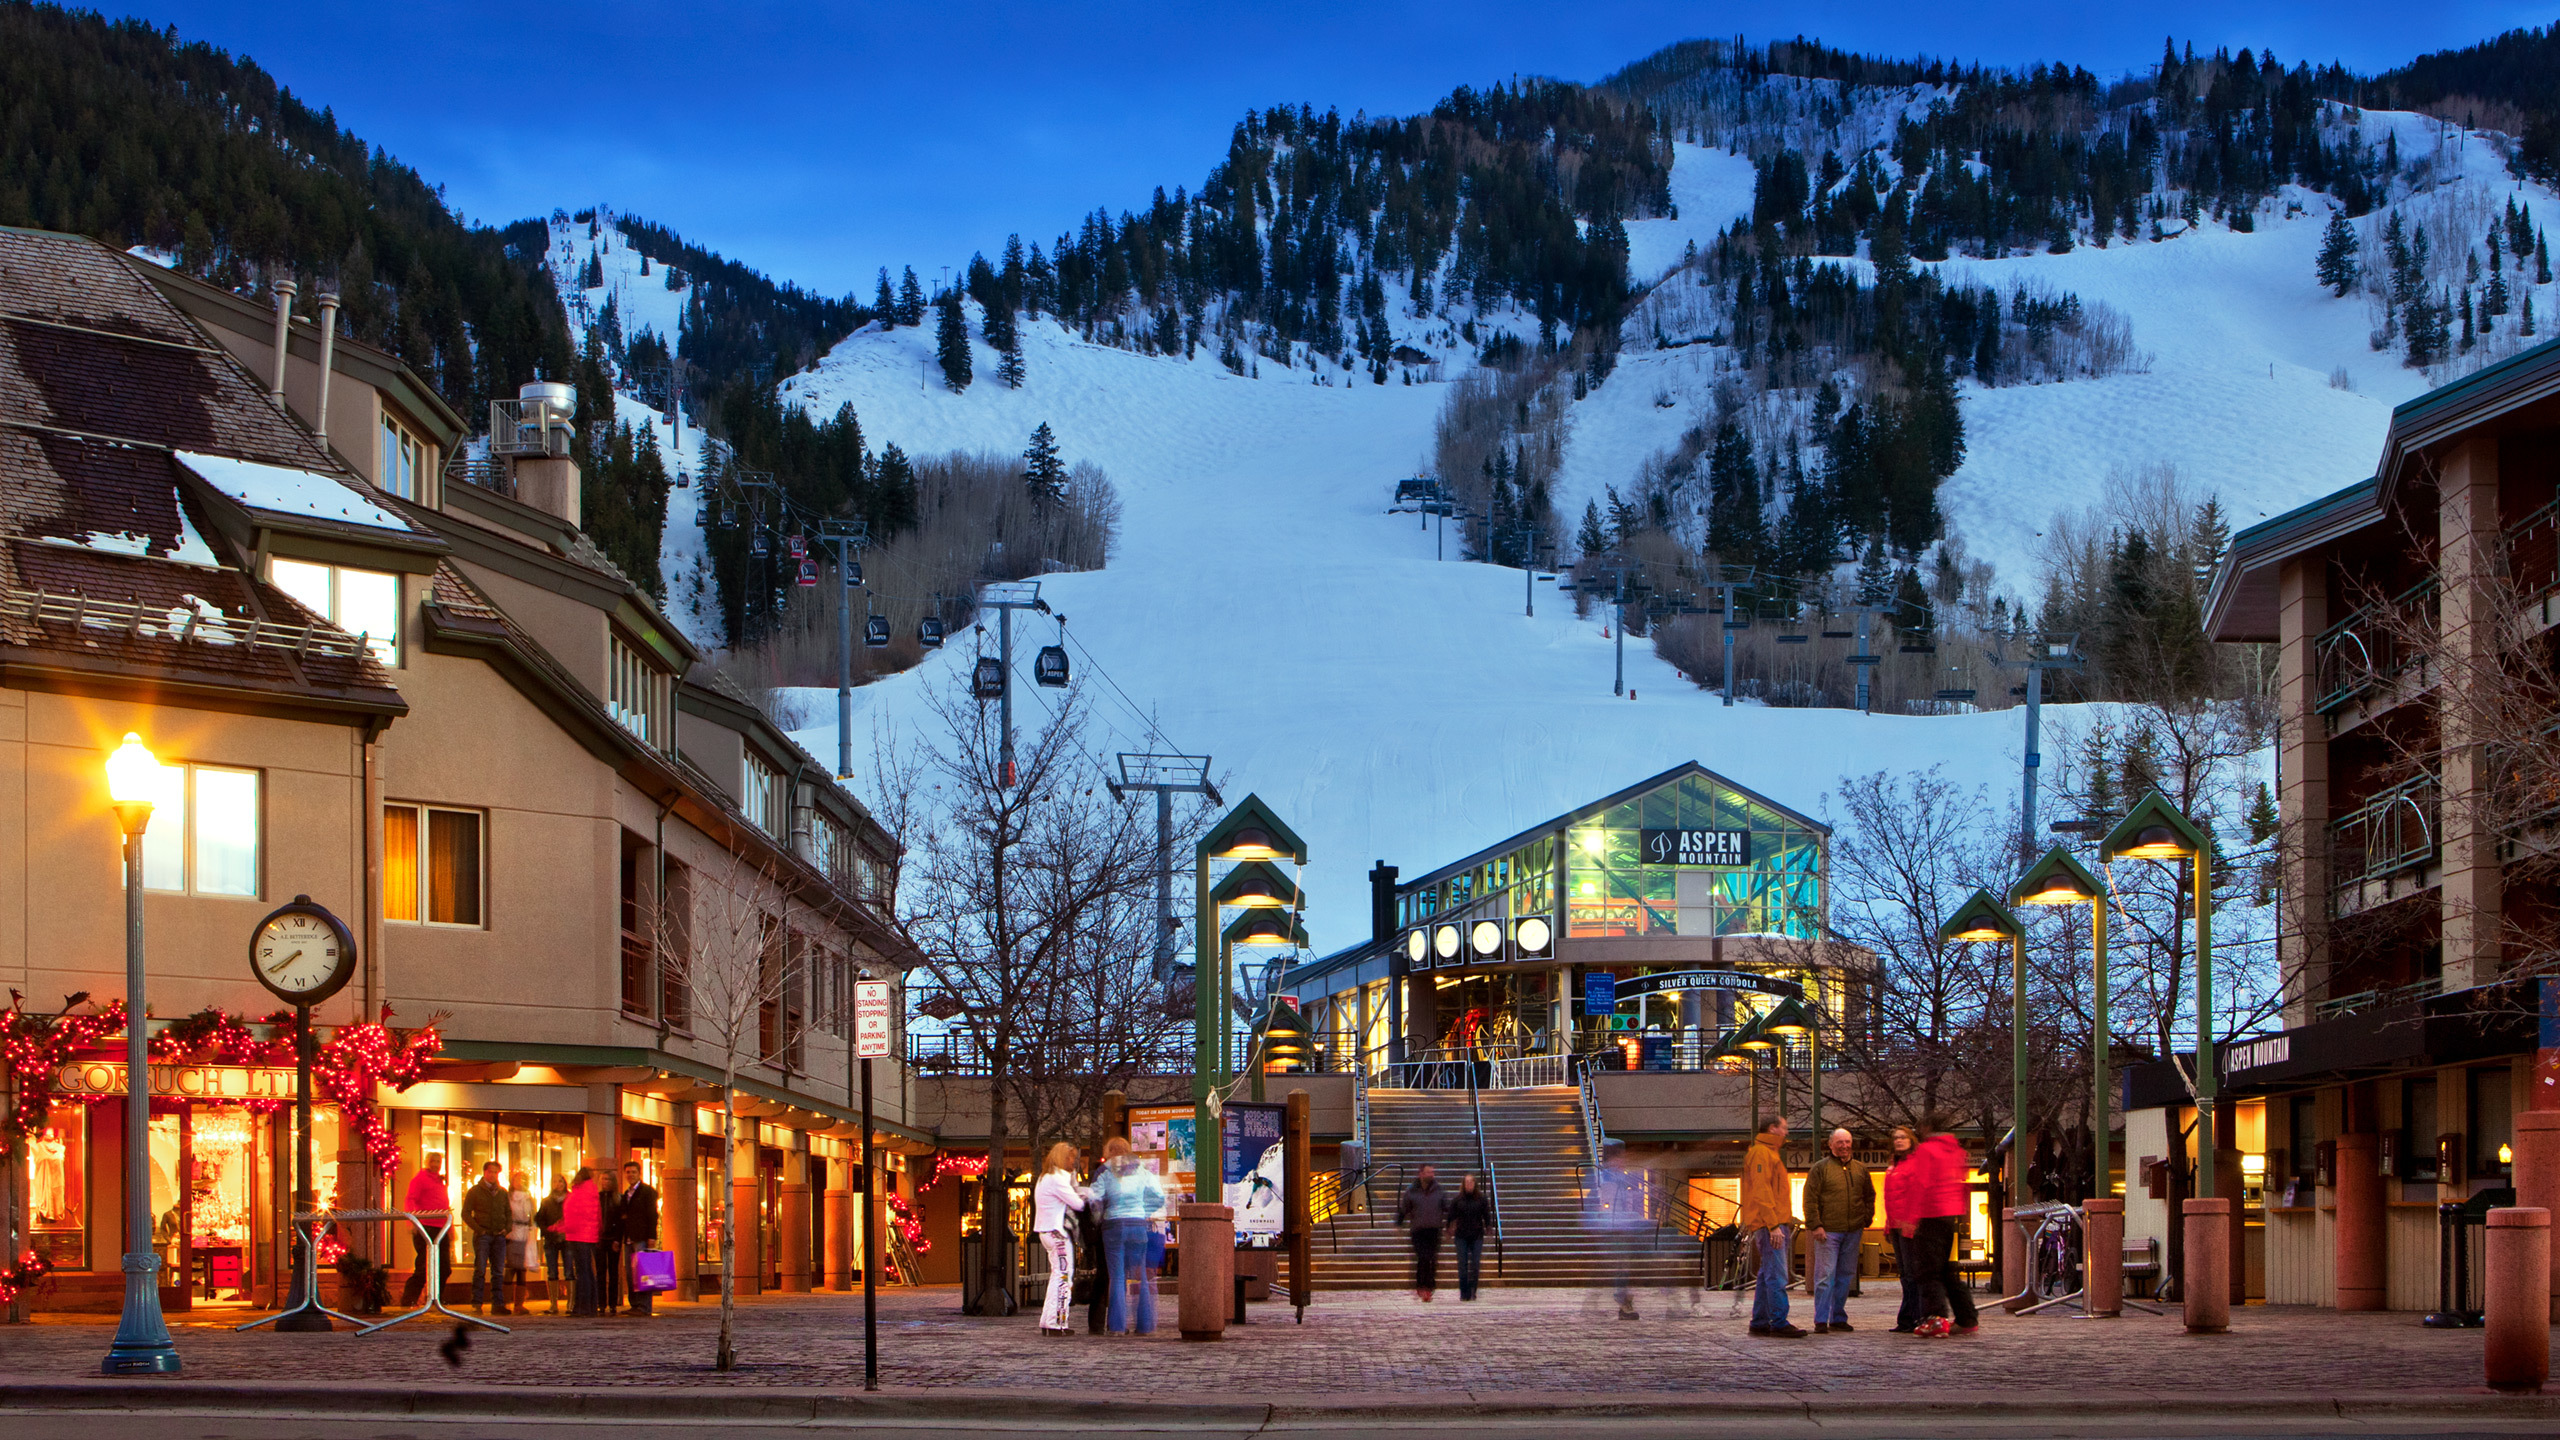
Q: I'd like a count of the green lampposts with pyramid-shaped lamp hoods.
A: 12